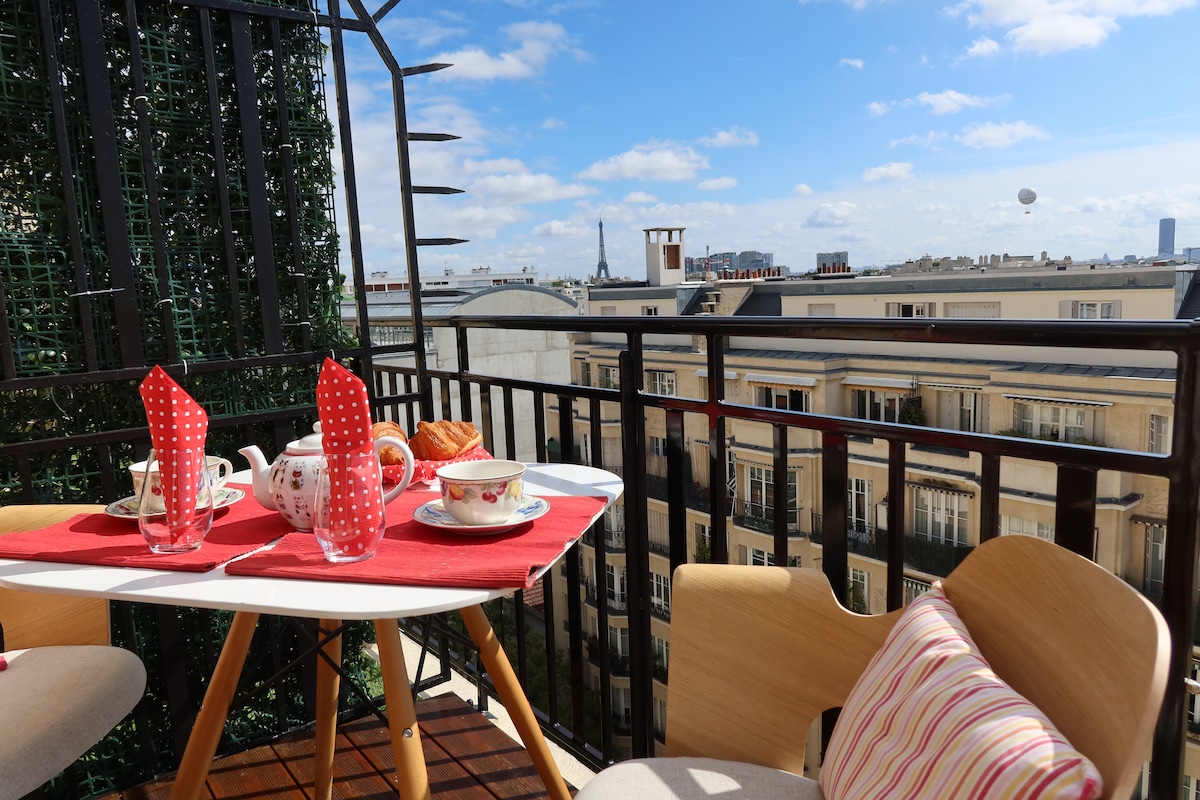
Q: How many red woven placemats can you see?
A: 2